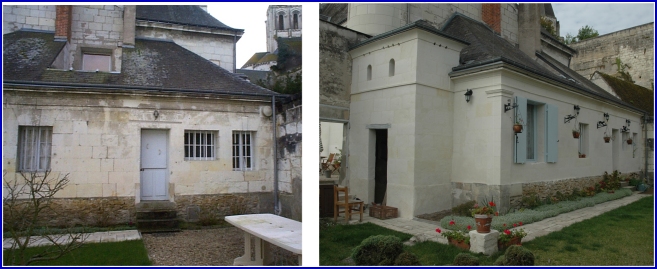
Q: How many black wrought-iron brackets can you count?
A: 4